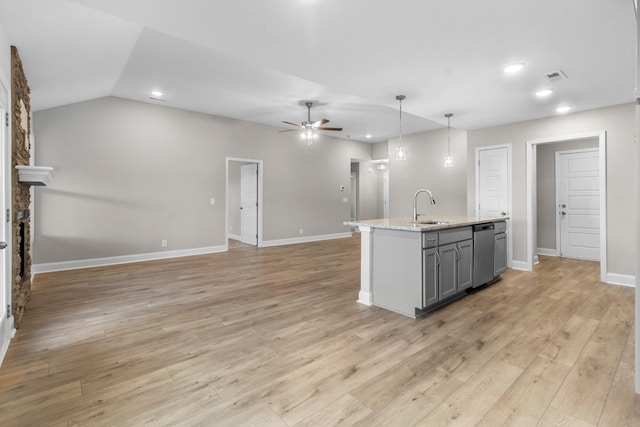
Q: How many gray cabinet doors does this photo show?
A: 4